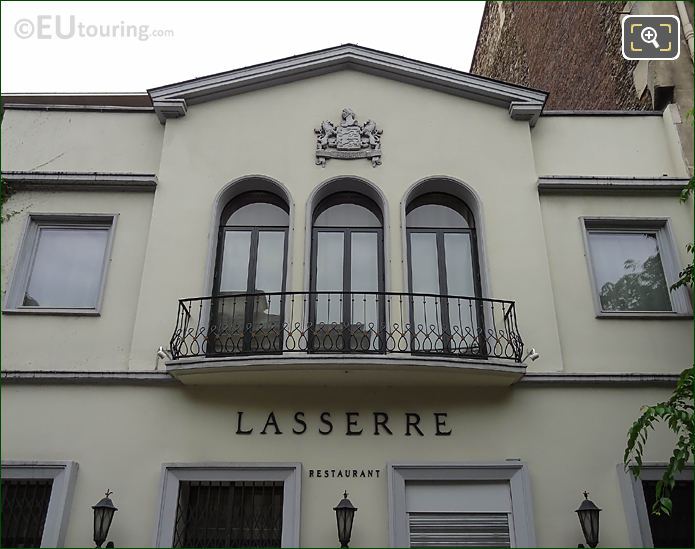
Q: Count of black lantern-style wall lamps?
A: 3